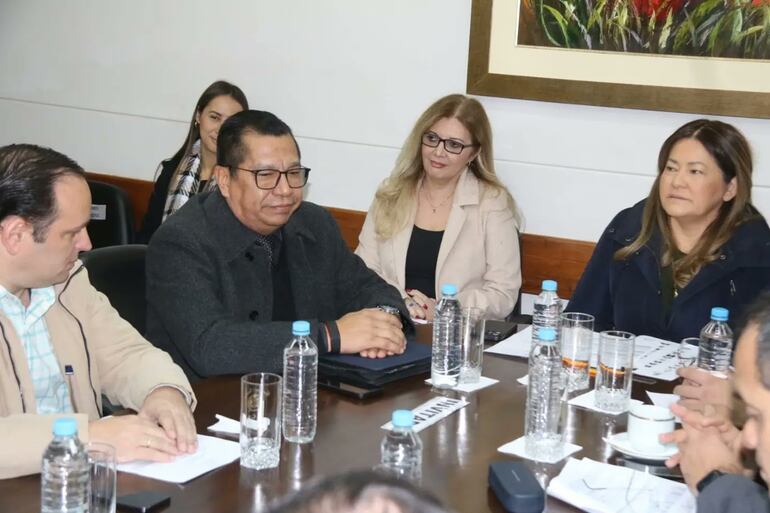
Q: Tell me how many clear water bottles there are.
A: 7